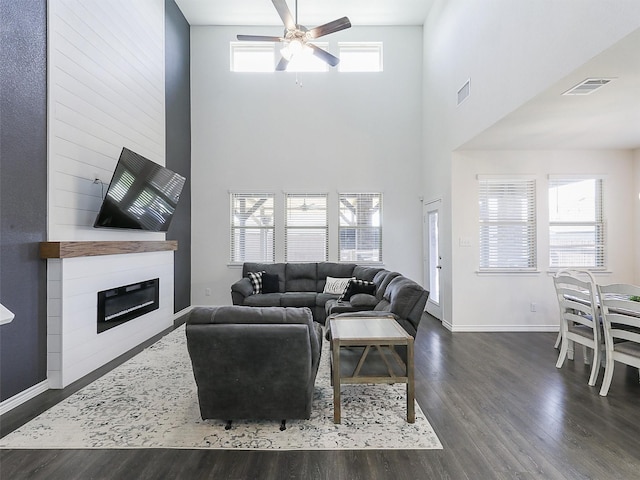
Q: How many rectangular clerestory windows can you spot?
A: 3